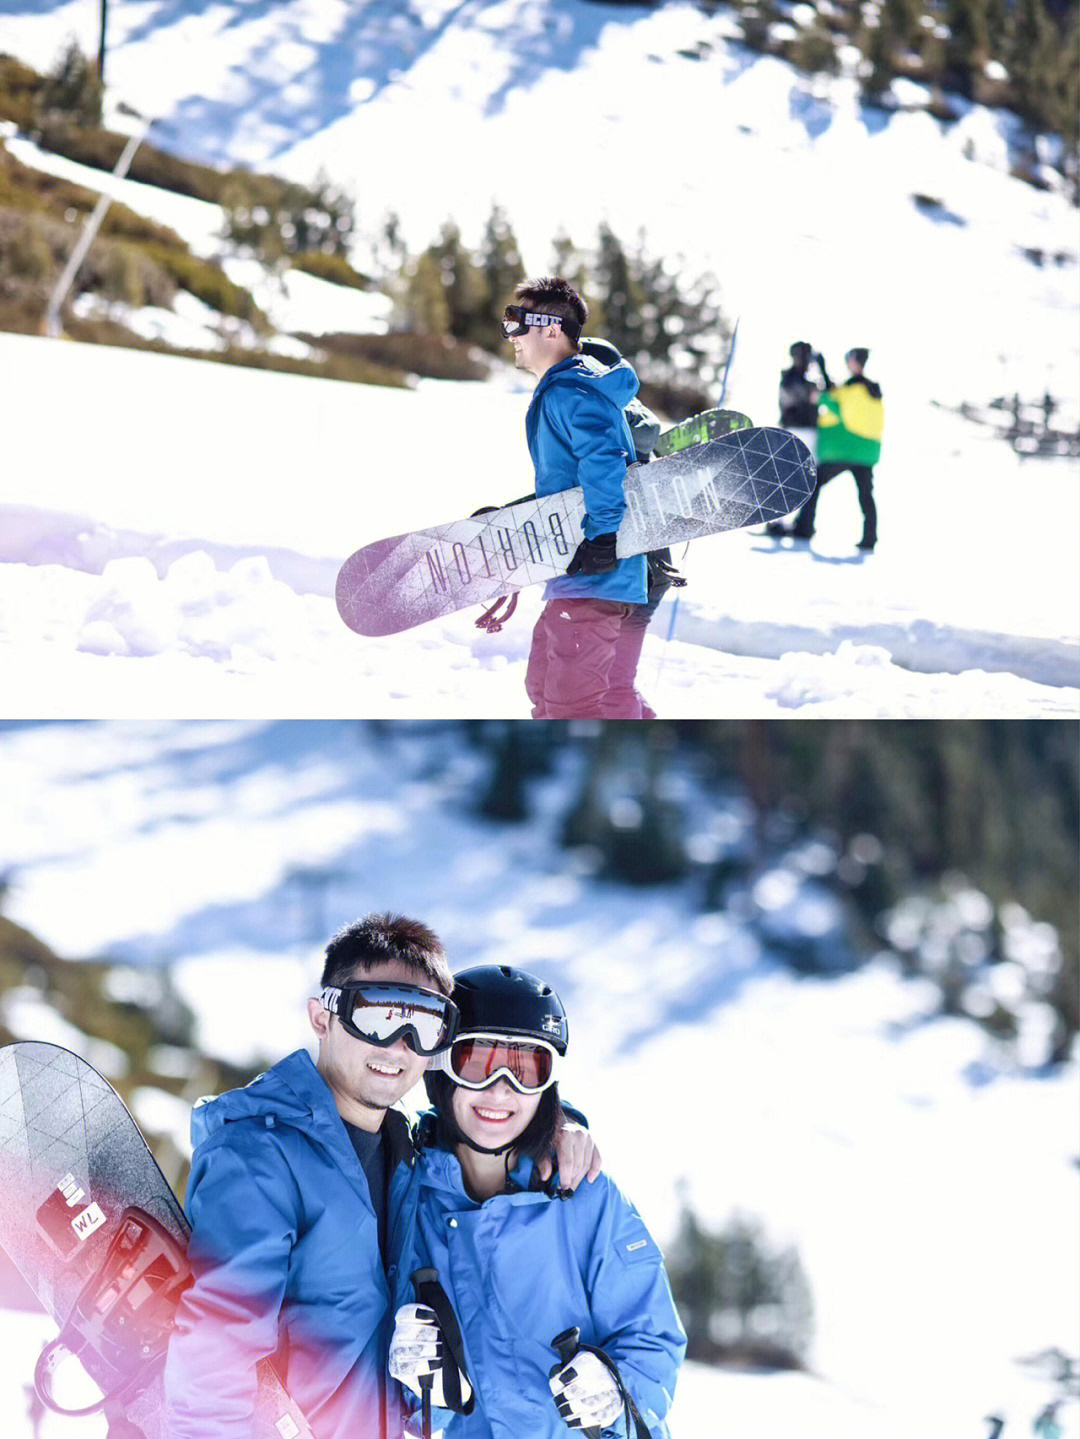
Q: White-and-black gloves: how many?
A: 2